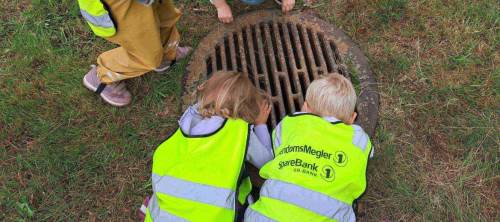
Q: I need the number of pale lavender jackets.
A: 1